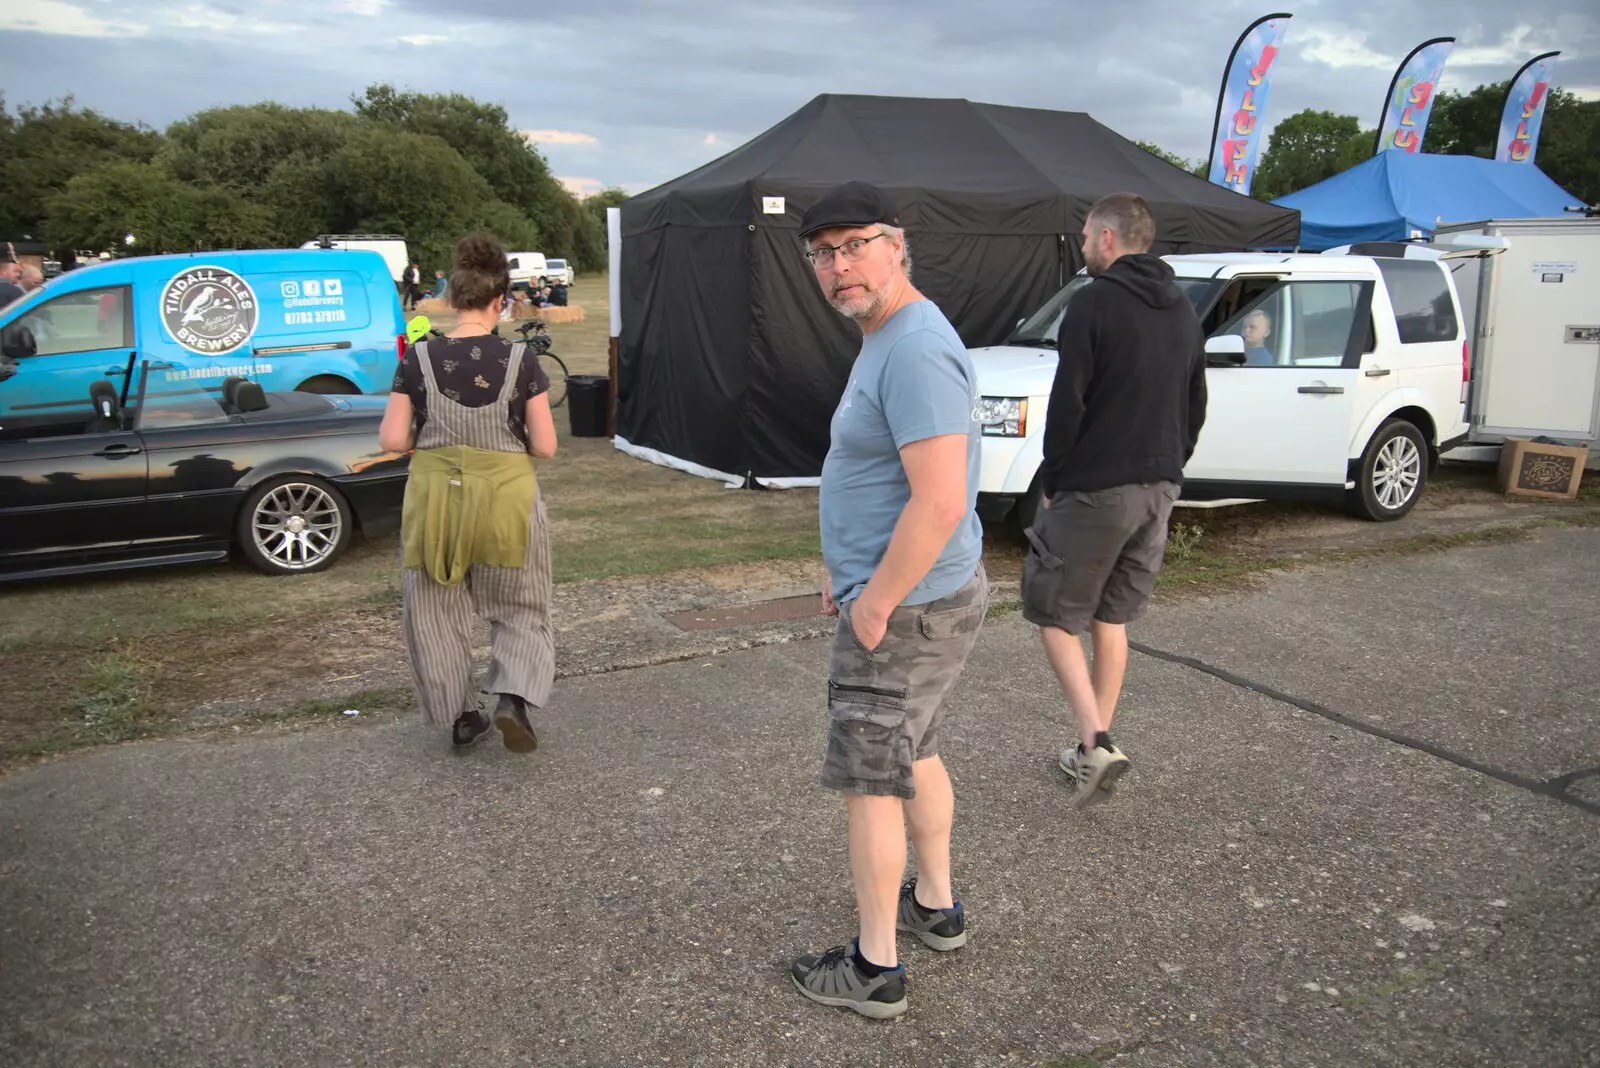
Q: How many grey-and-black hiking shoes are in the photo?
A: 2